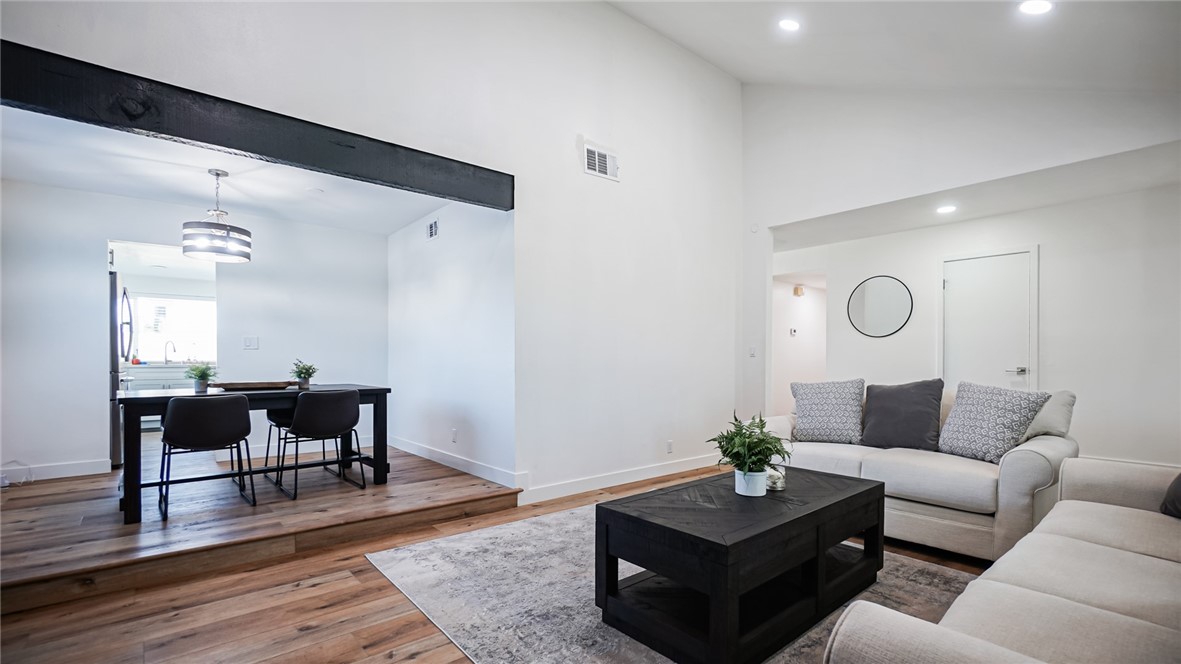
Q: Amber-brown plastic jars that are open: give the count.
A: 0